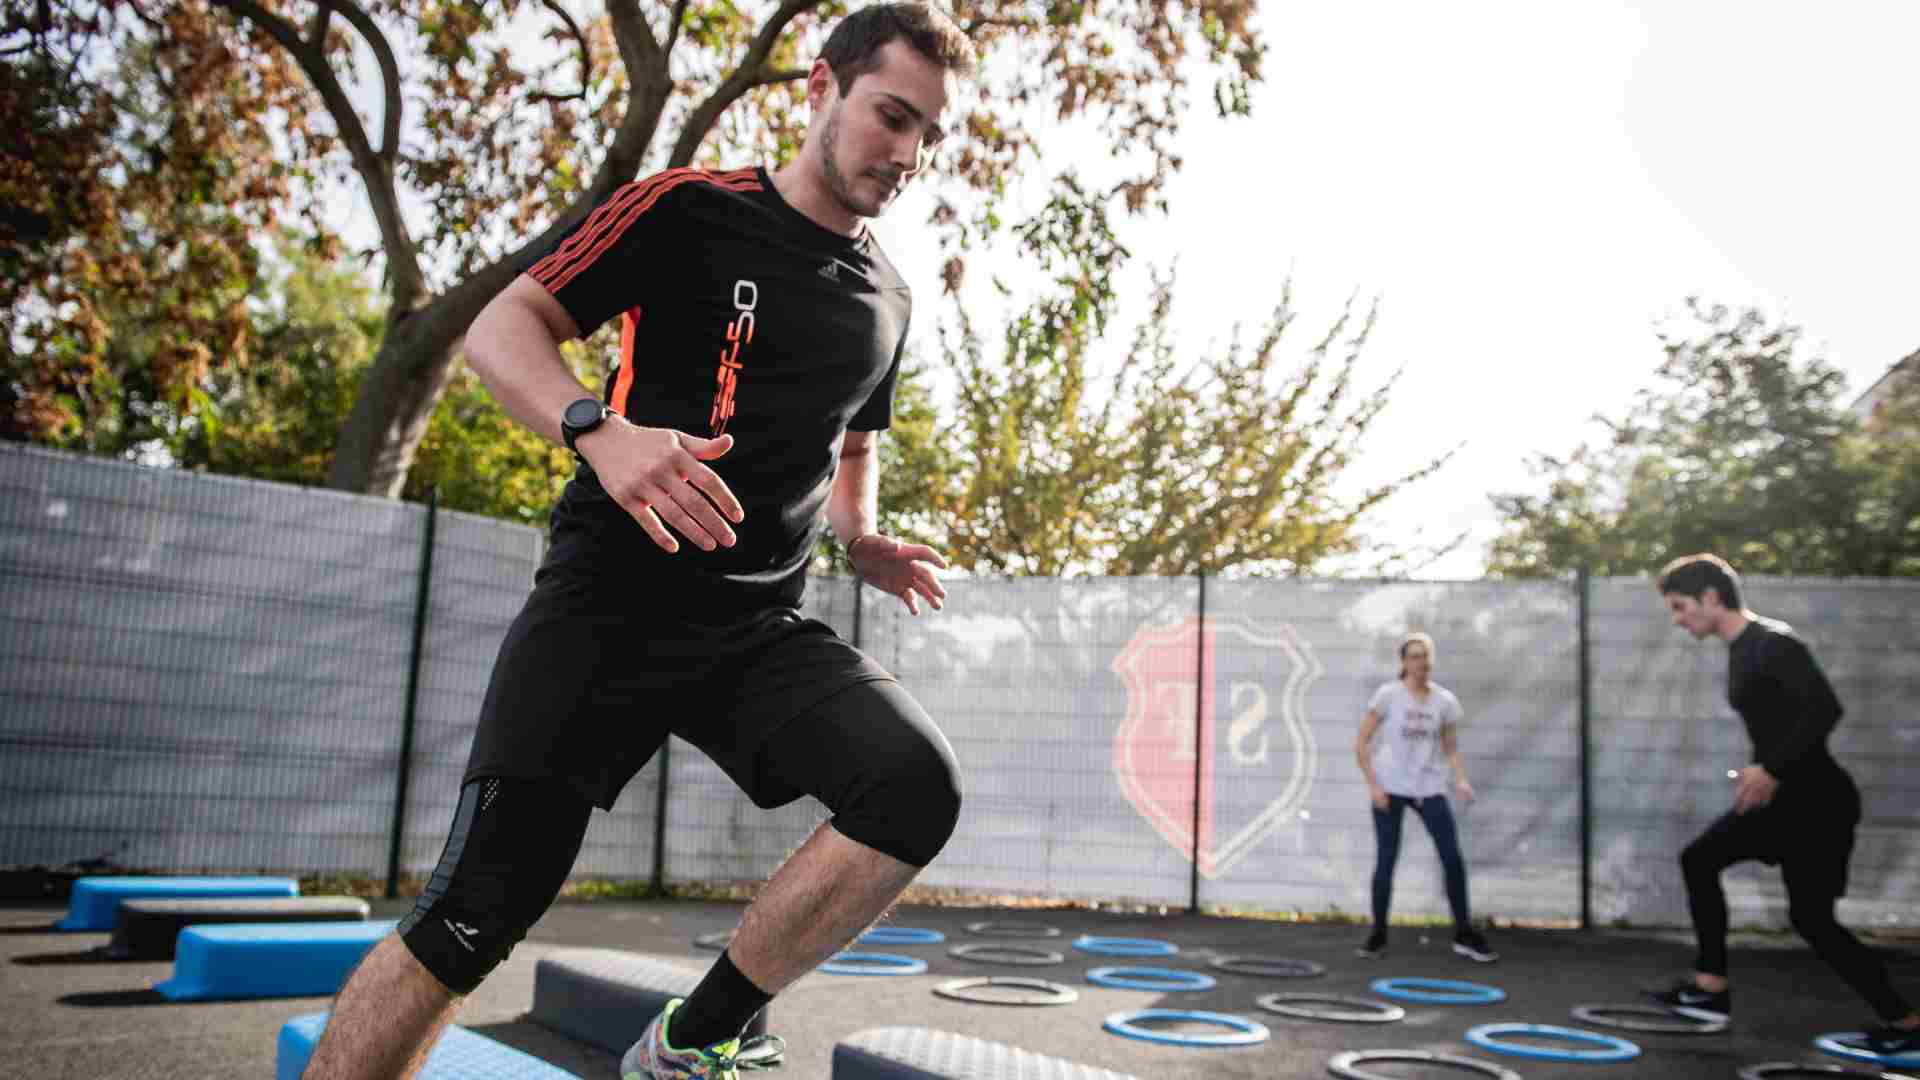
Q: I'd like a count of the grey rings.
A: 9